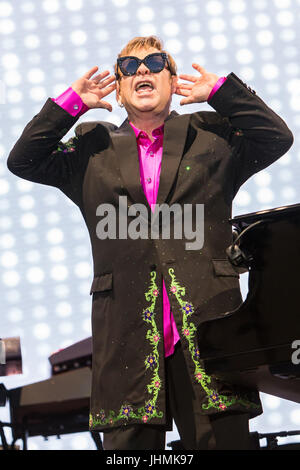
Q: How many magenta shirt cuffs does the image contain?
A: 2